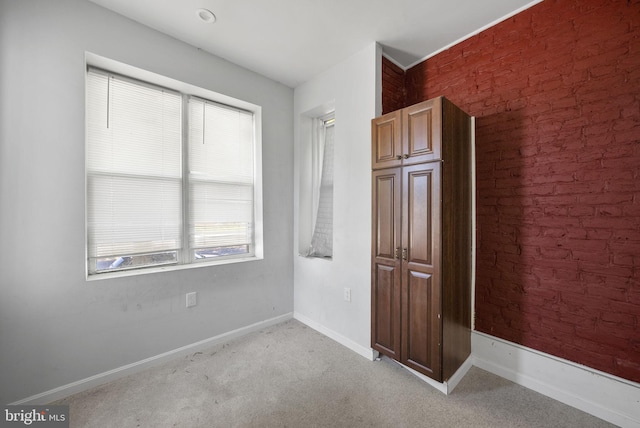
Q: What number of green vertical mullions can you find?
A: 0